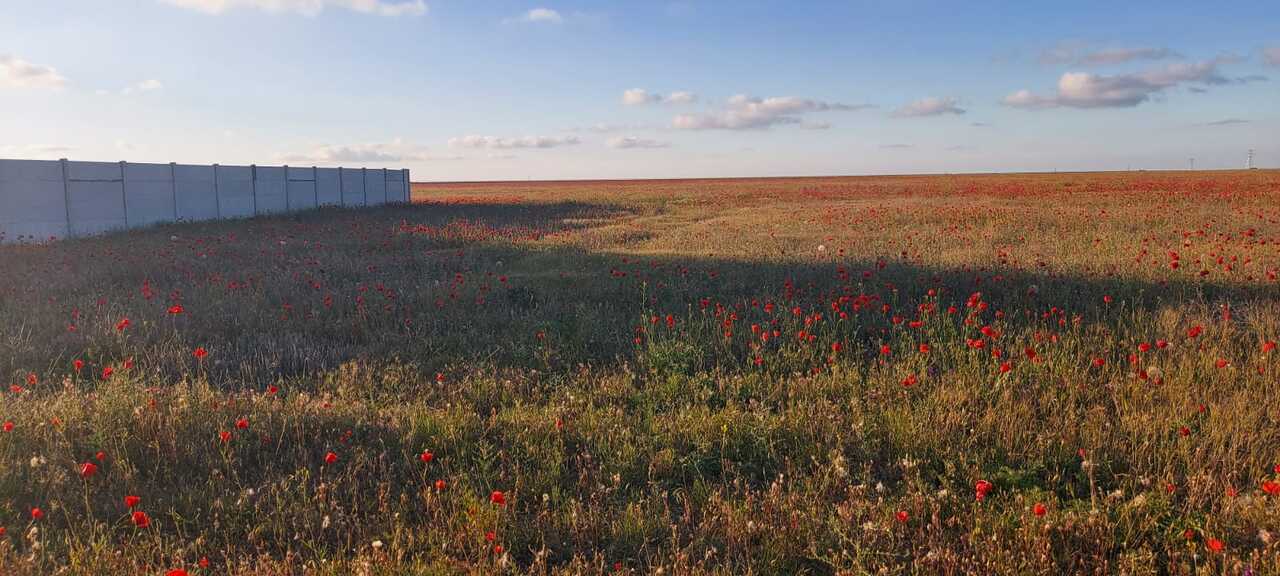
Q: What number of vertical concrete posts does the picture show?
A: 11